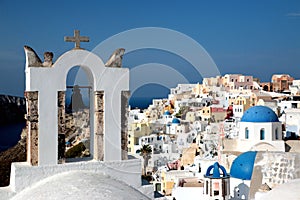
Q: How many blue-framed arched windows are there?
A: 3